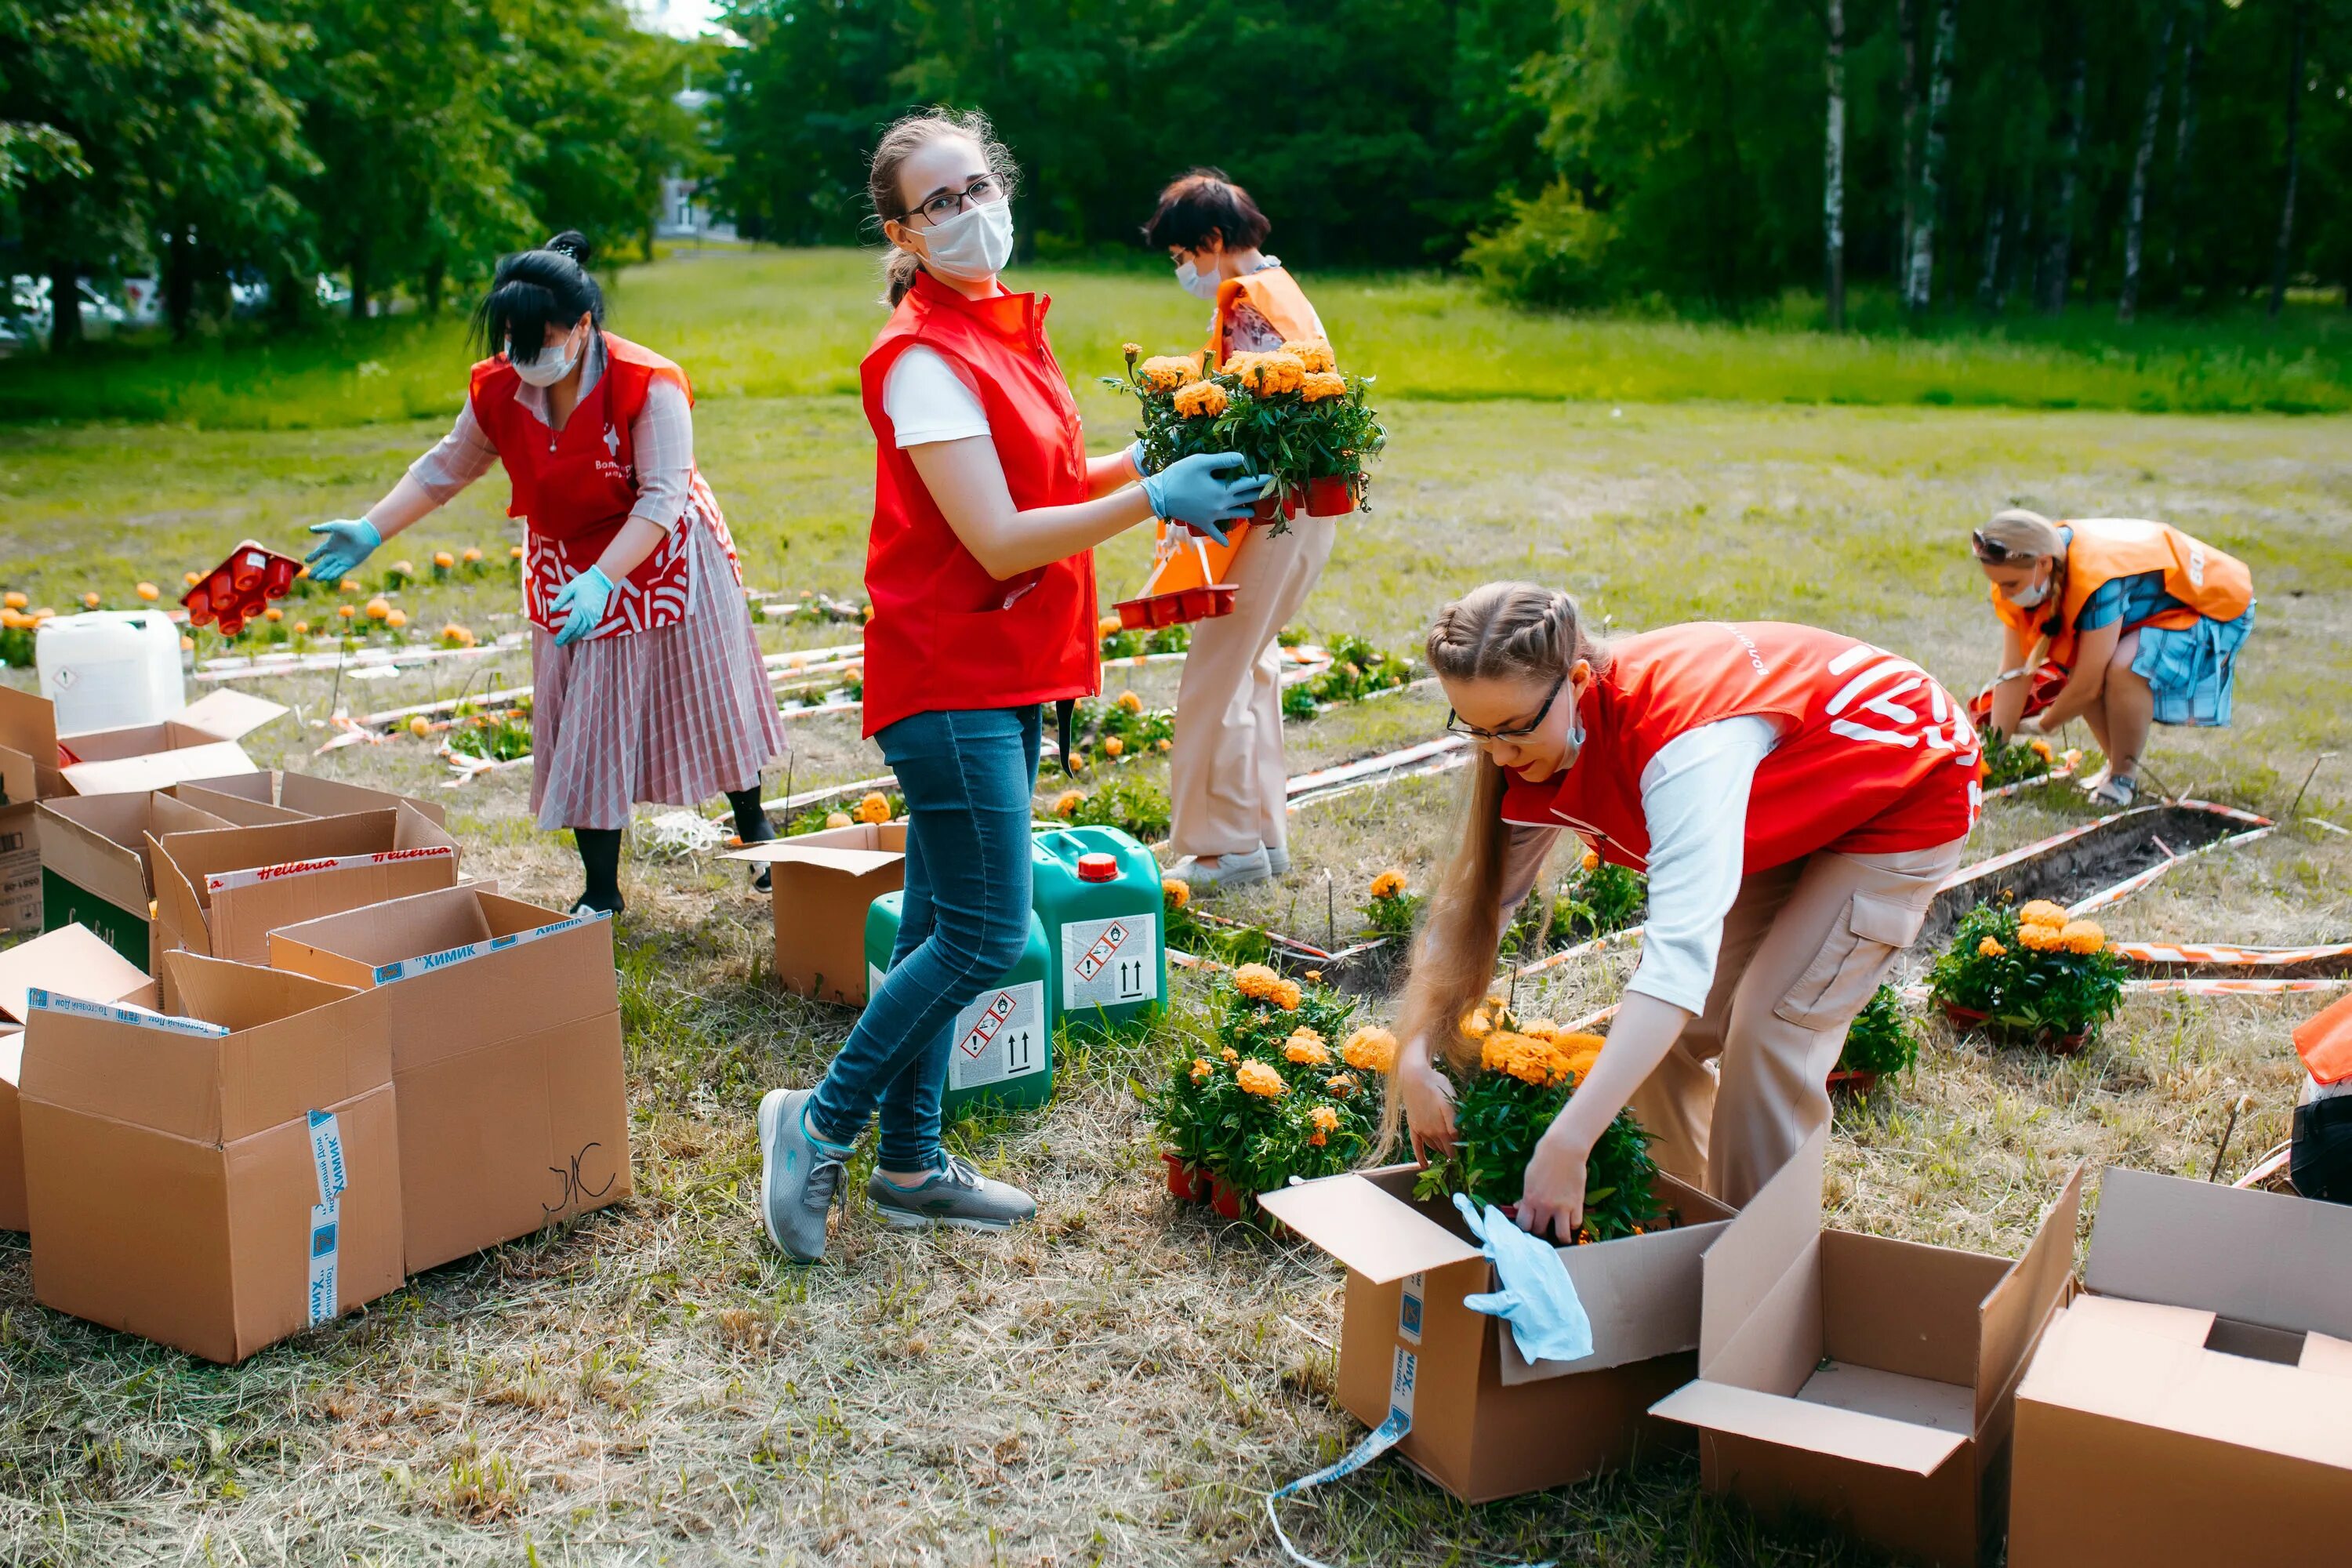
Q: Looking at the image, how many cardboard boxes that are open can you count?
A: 12